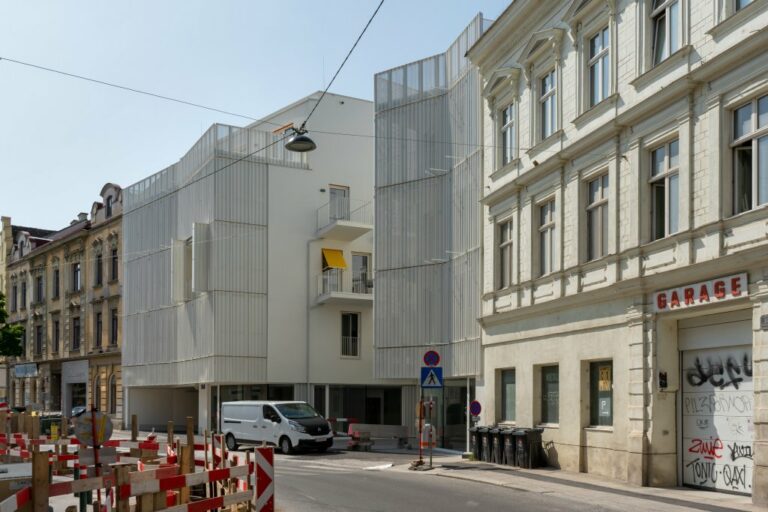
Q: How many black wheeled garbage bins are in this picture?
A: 5